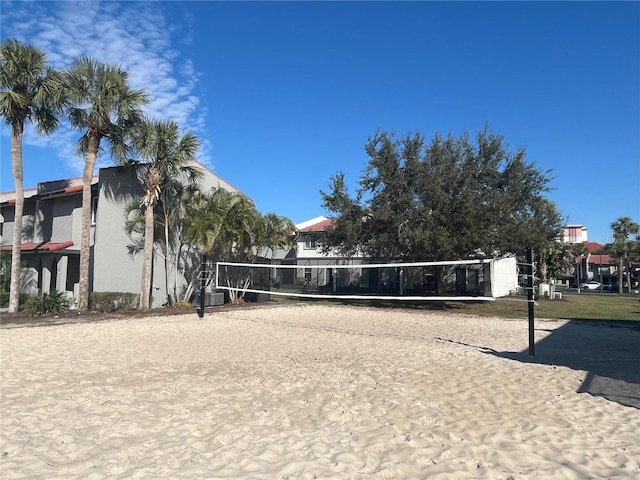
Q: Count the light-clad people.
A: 0